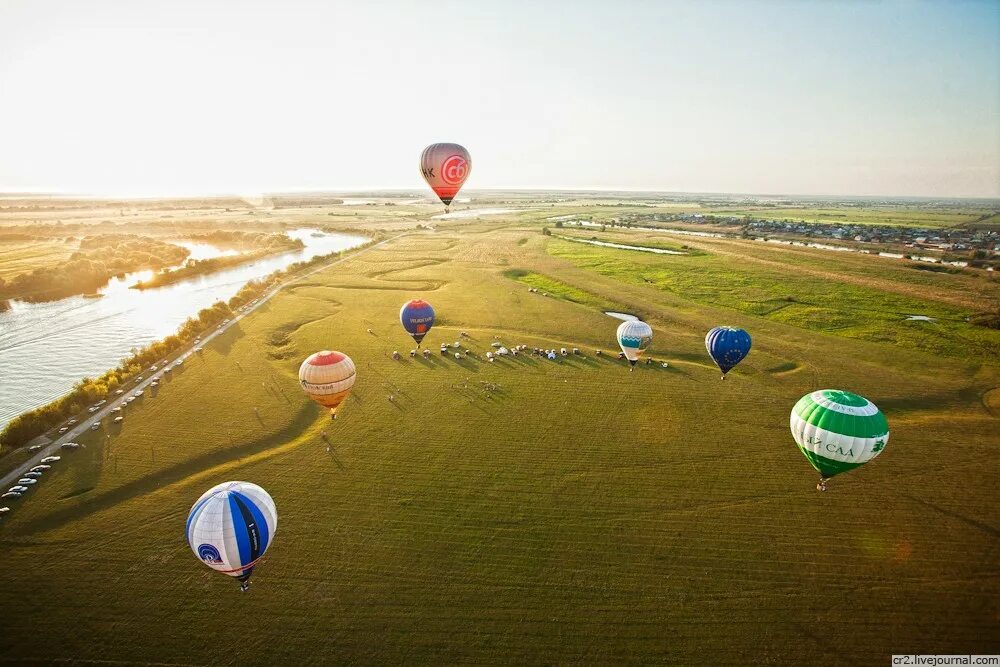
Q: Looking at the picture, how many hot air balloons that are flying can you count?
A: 7